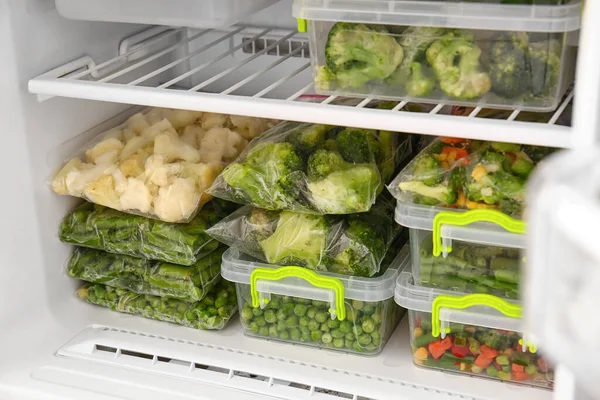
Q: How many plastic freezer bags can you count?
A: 7